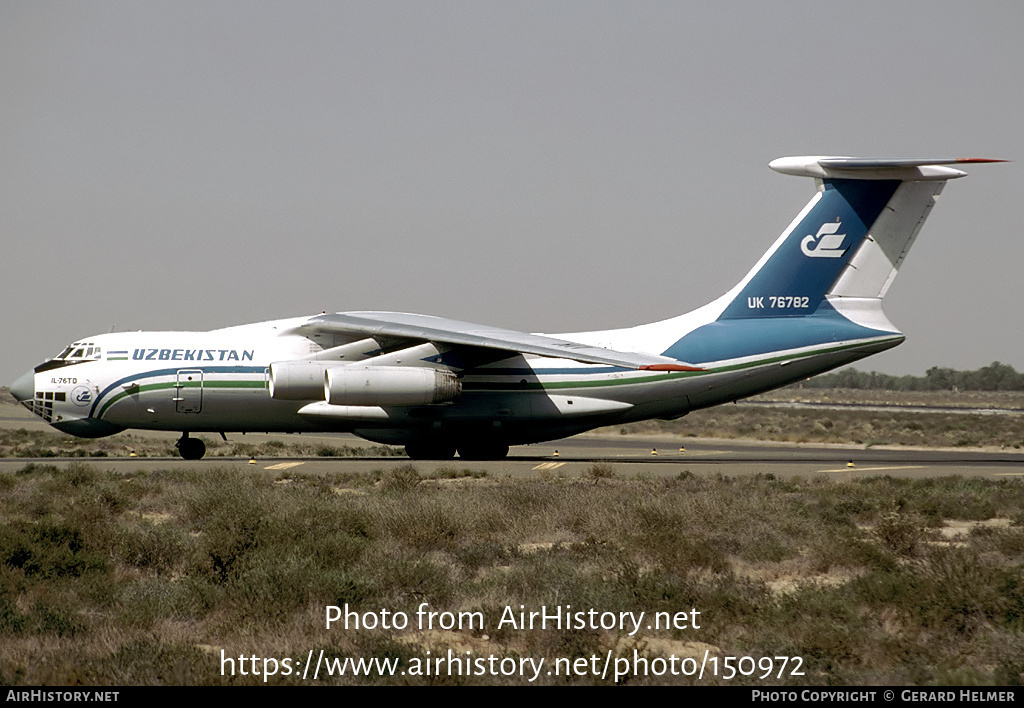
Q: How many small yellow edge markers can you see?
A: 6